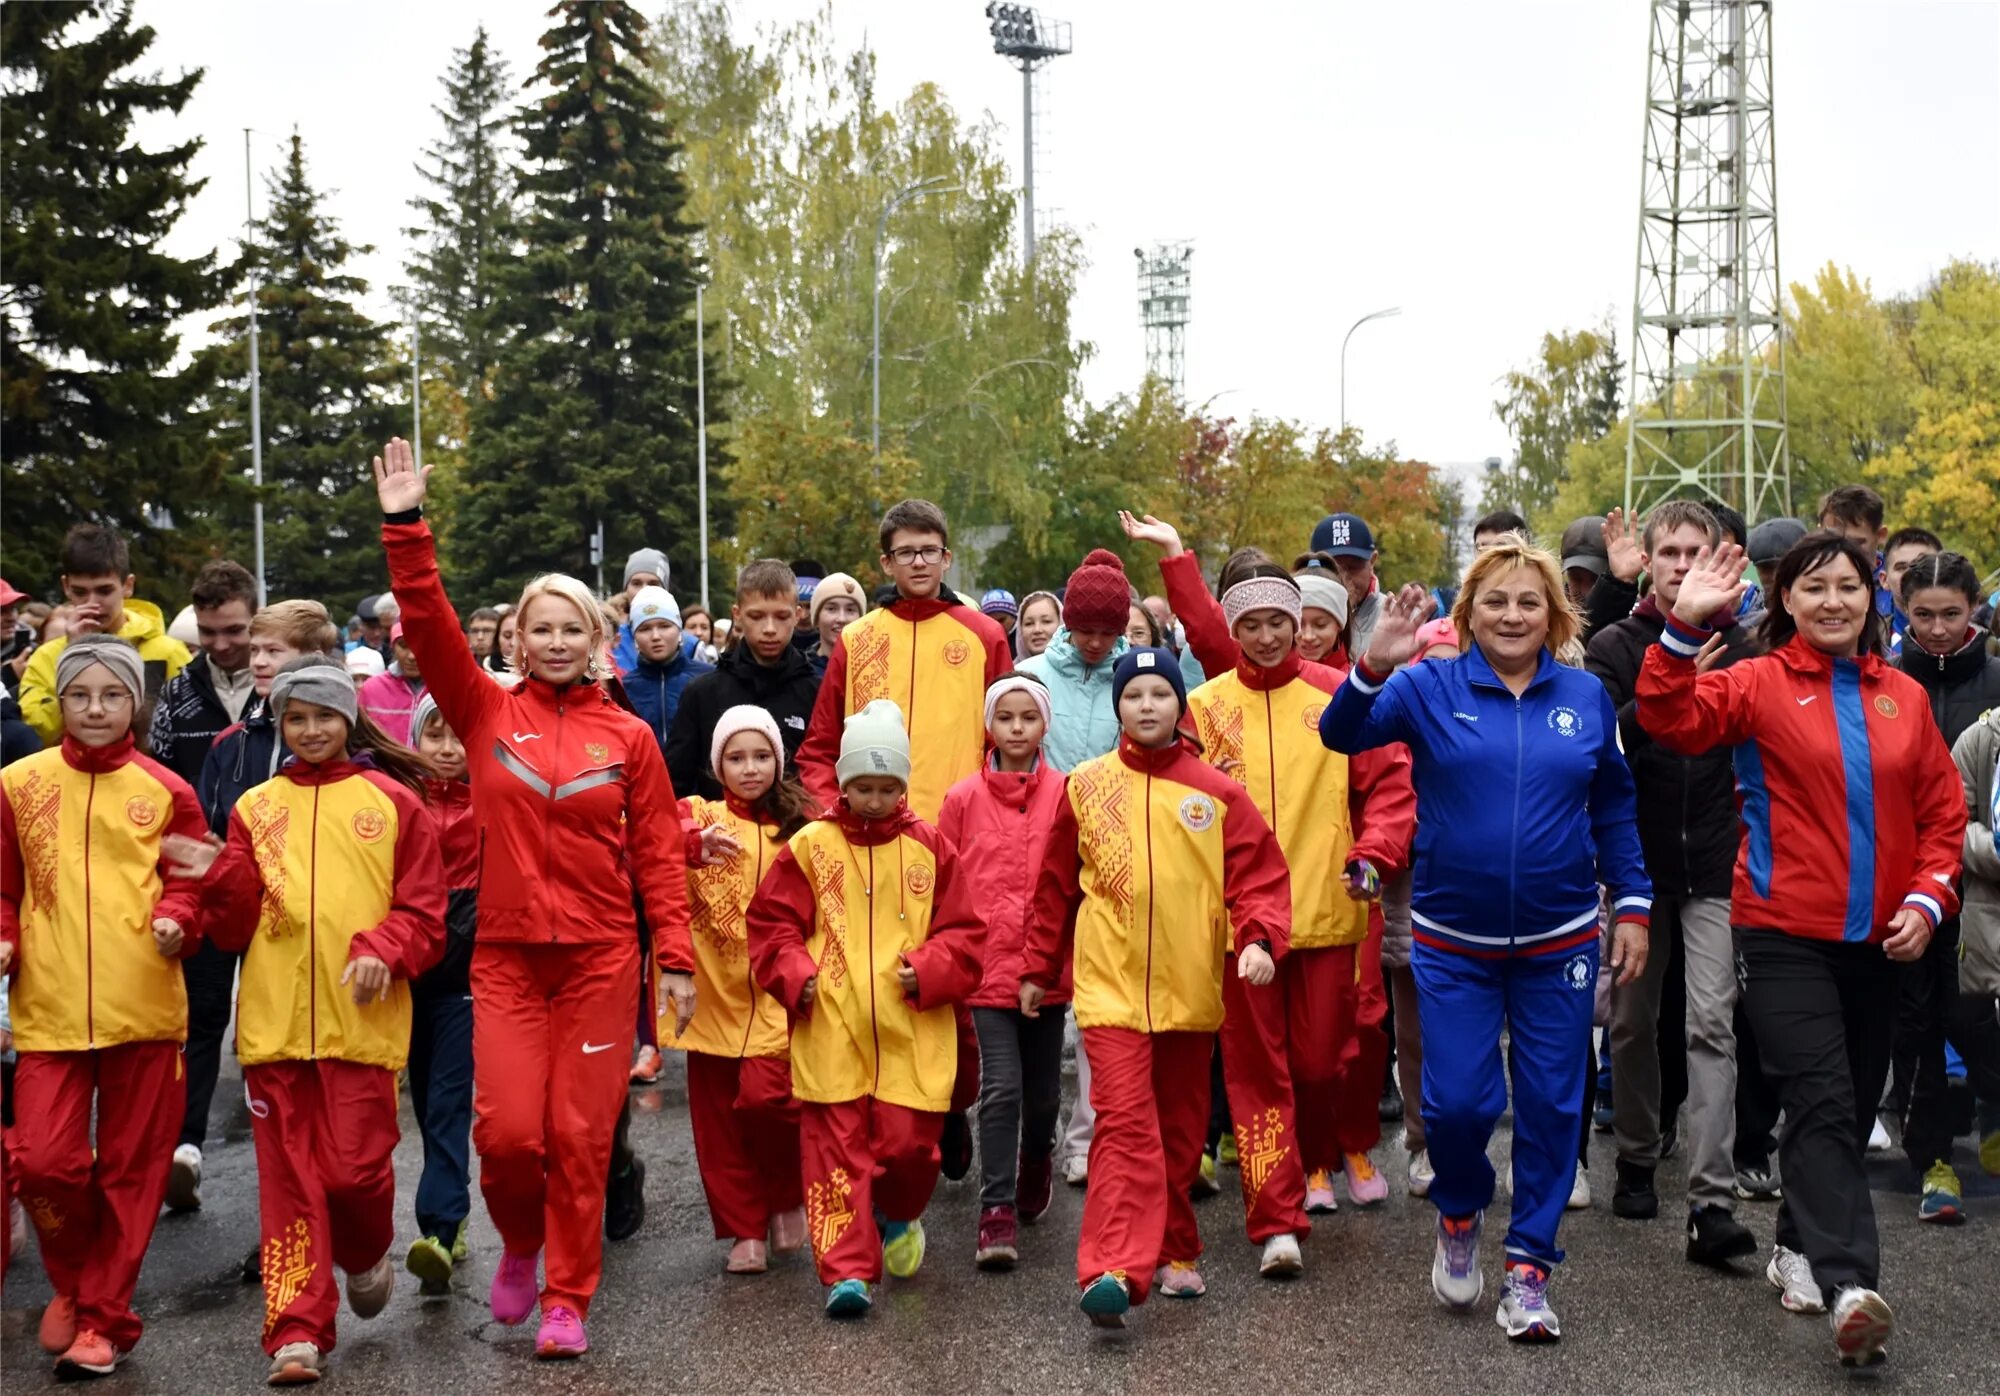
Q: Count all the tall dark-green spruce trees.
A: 4